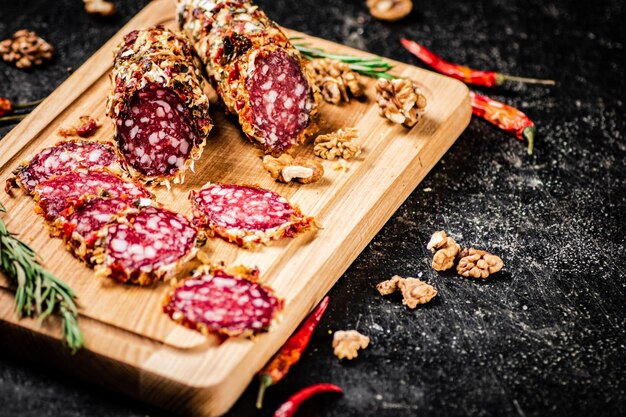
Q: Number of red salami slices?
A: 6